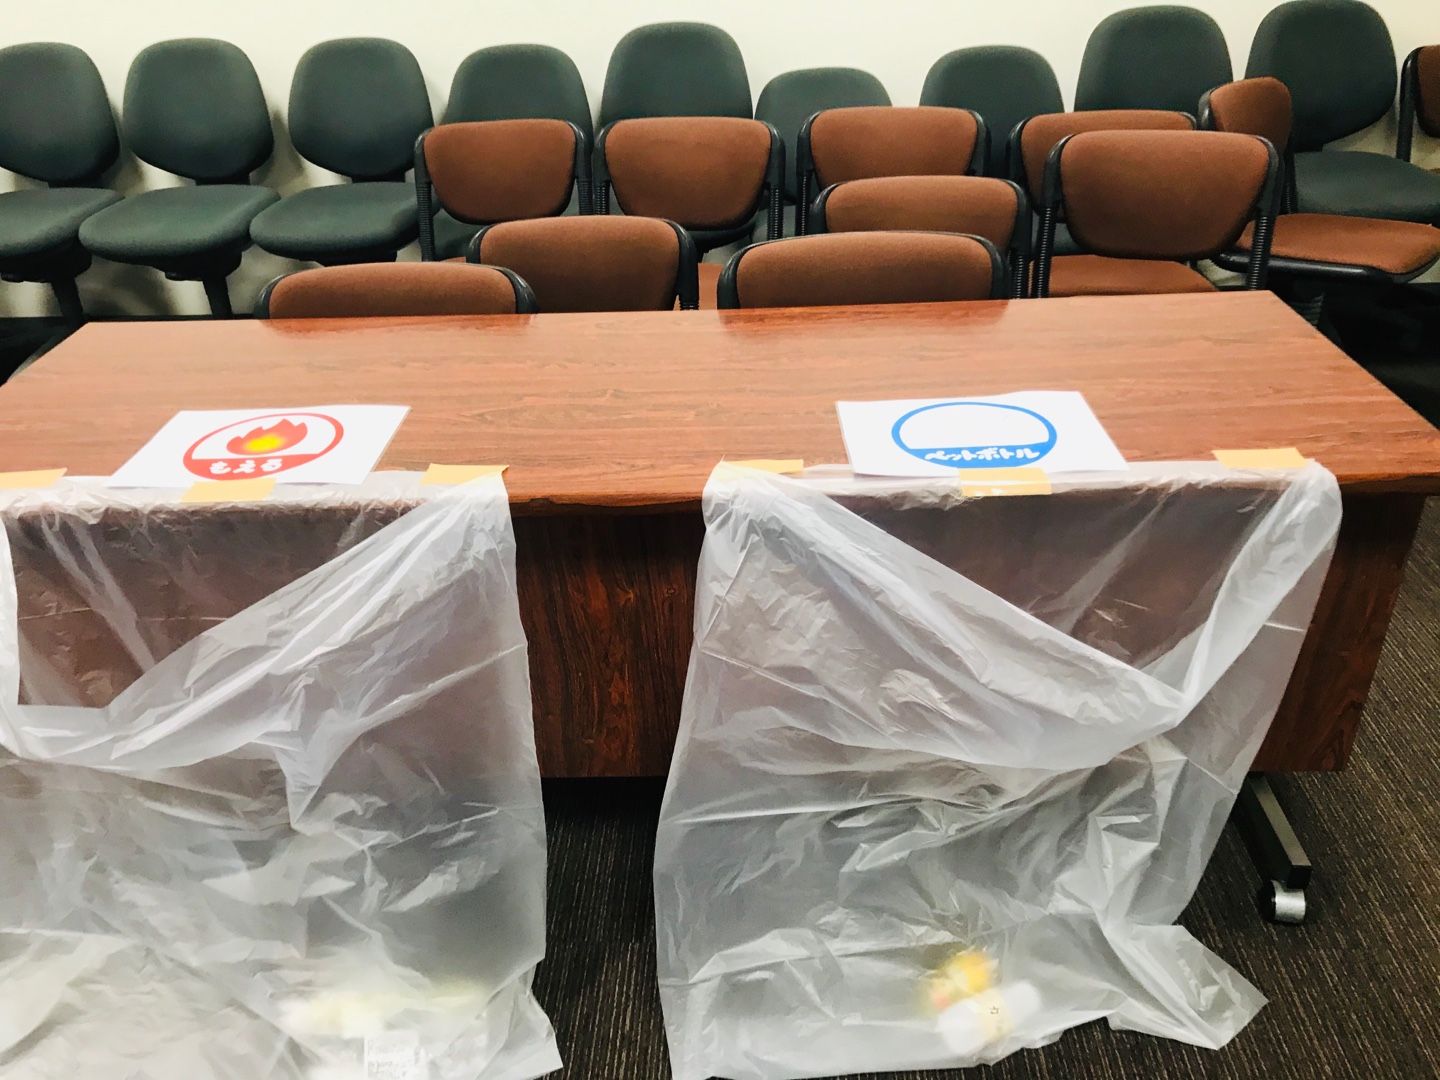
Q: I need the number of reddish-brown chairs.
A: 11